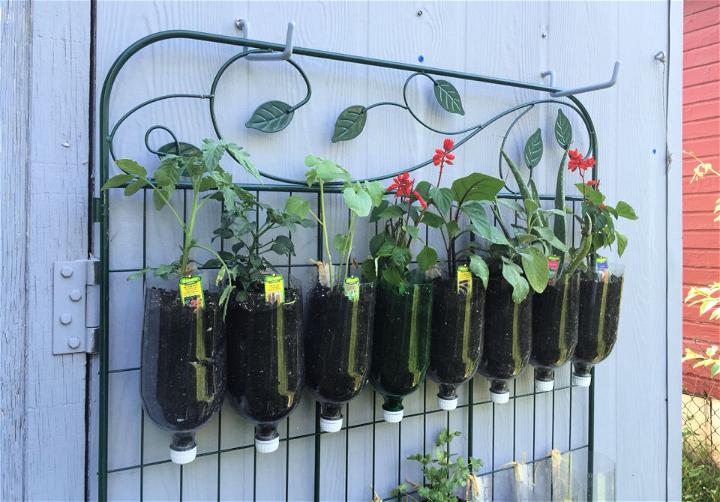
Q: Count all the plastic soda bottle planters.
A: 8